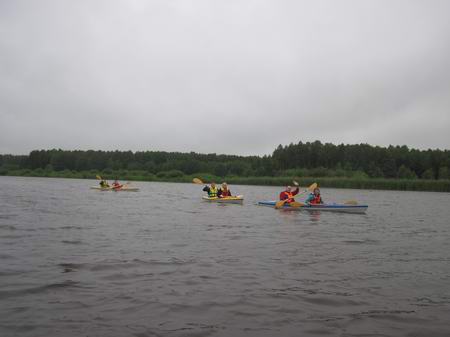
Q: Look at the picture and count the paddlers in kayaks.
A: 6